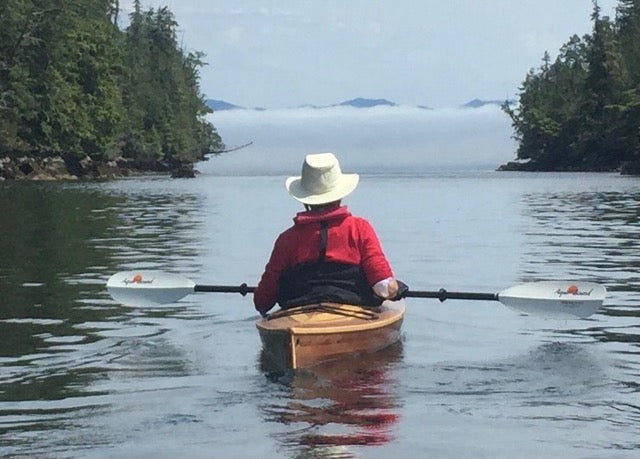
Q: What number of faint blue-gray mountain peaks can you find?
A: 3